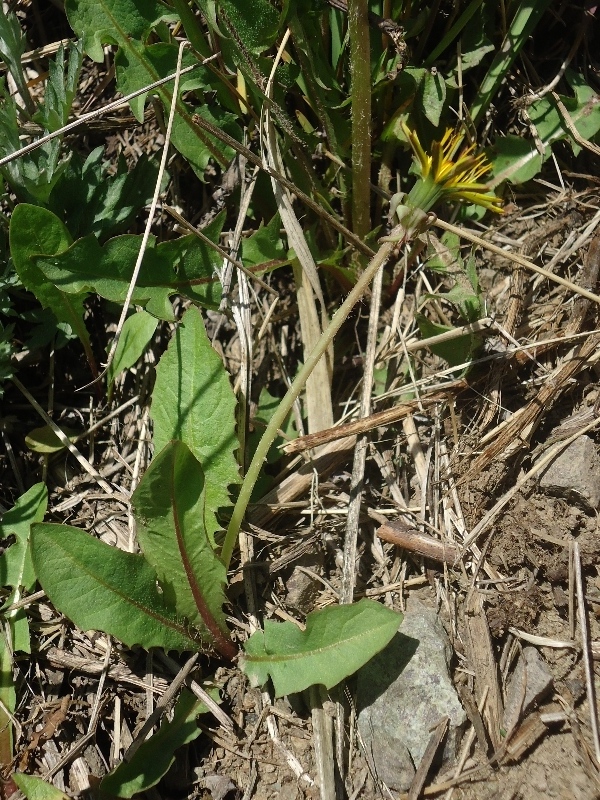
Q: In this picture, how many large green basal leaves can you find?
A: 4